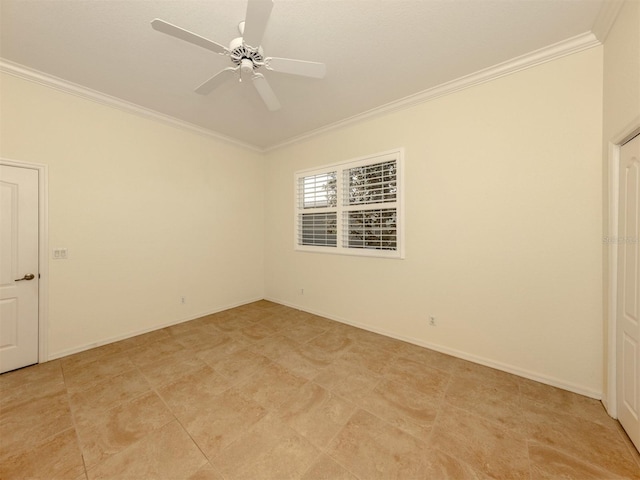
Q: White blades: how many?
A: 5